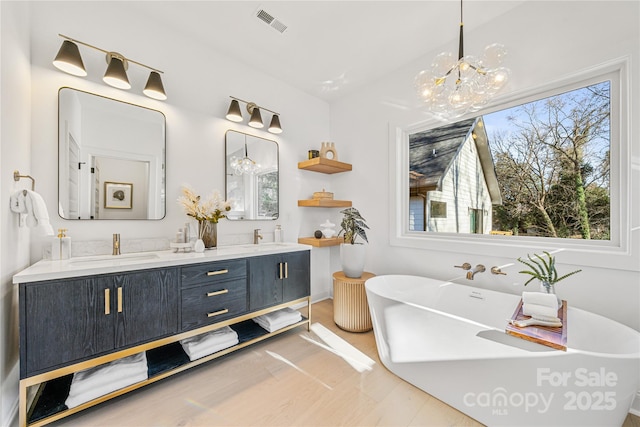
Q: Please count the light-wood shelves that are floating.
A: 3